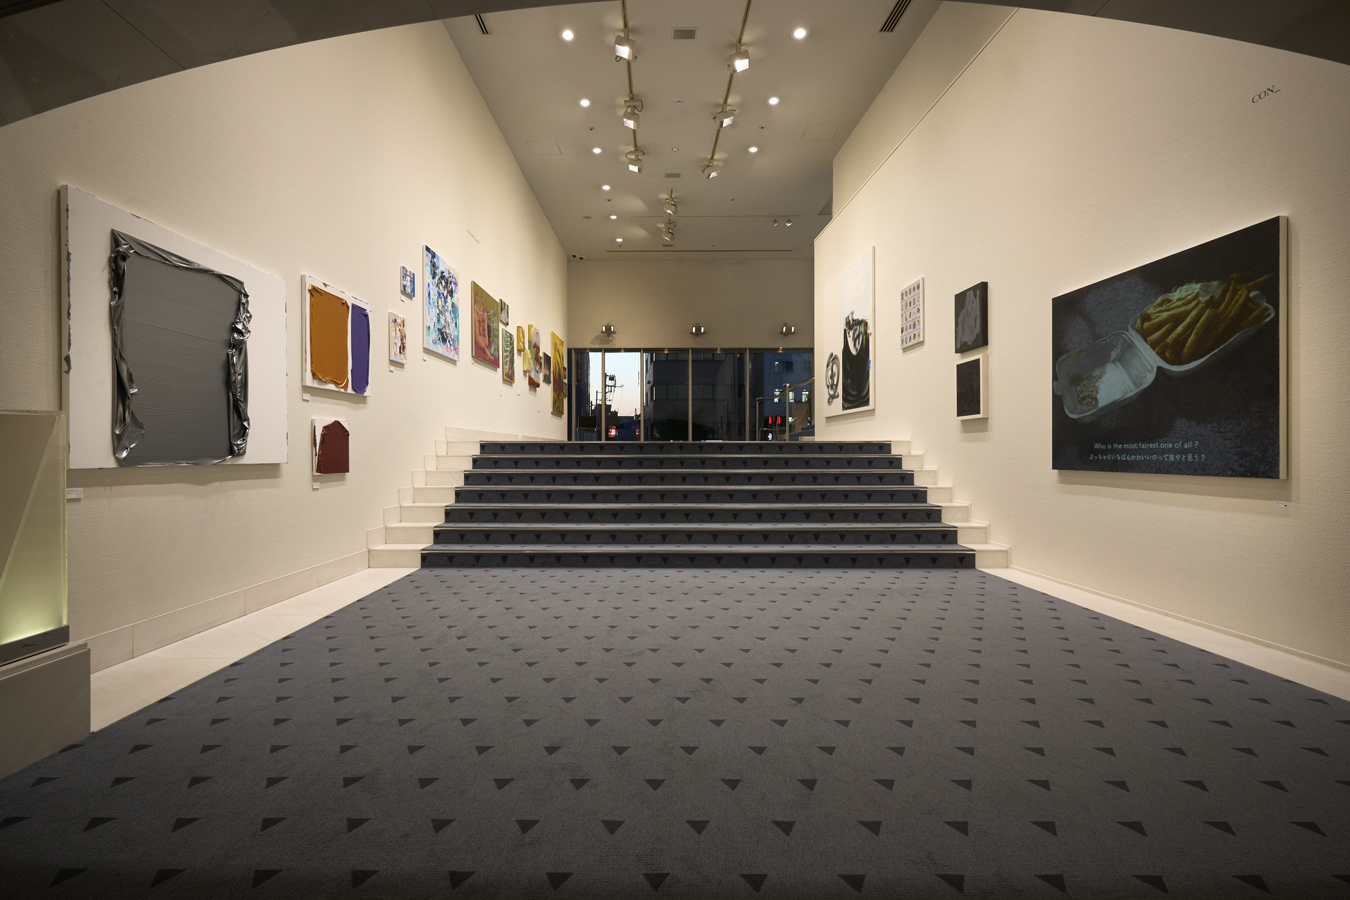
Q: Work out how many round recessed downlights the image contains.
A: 9